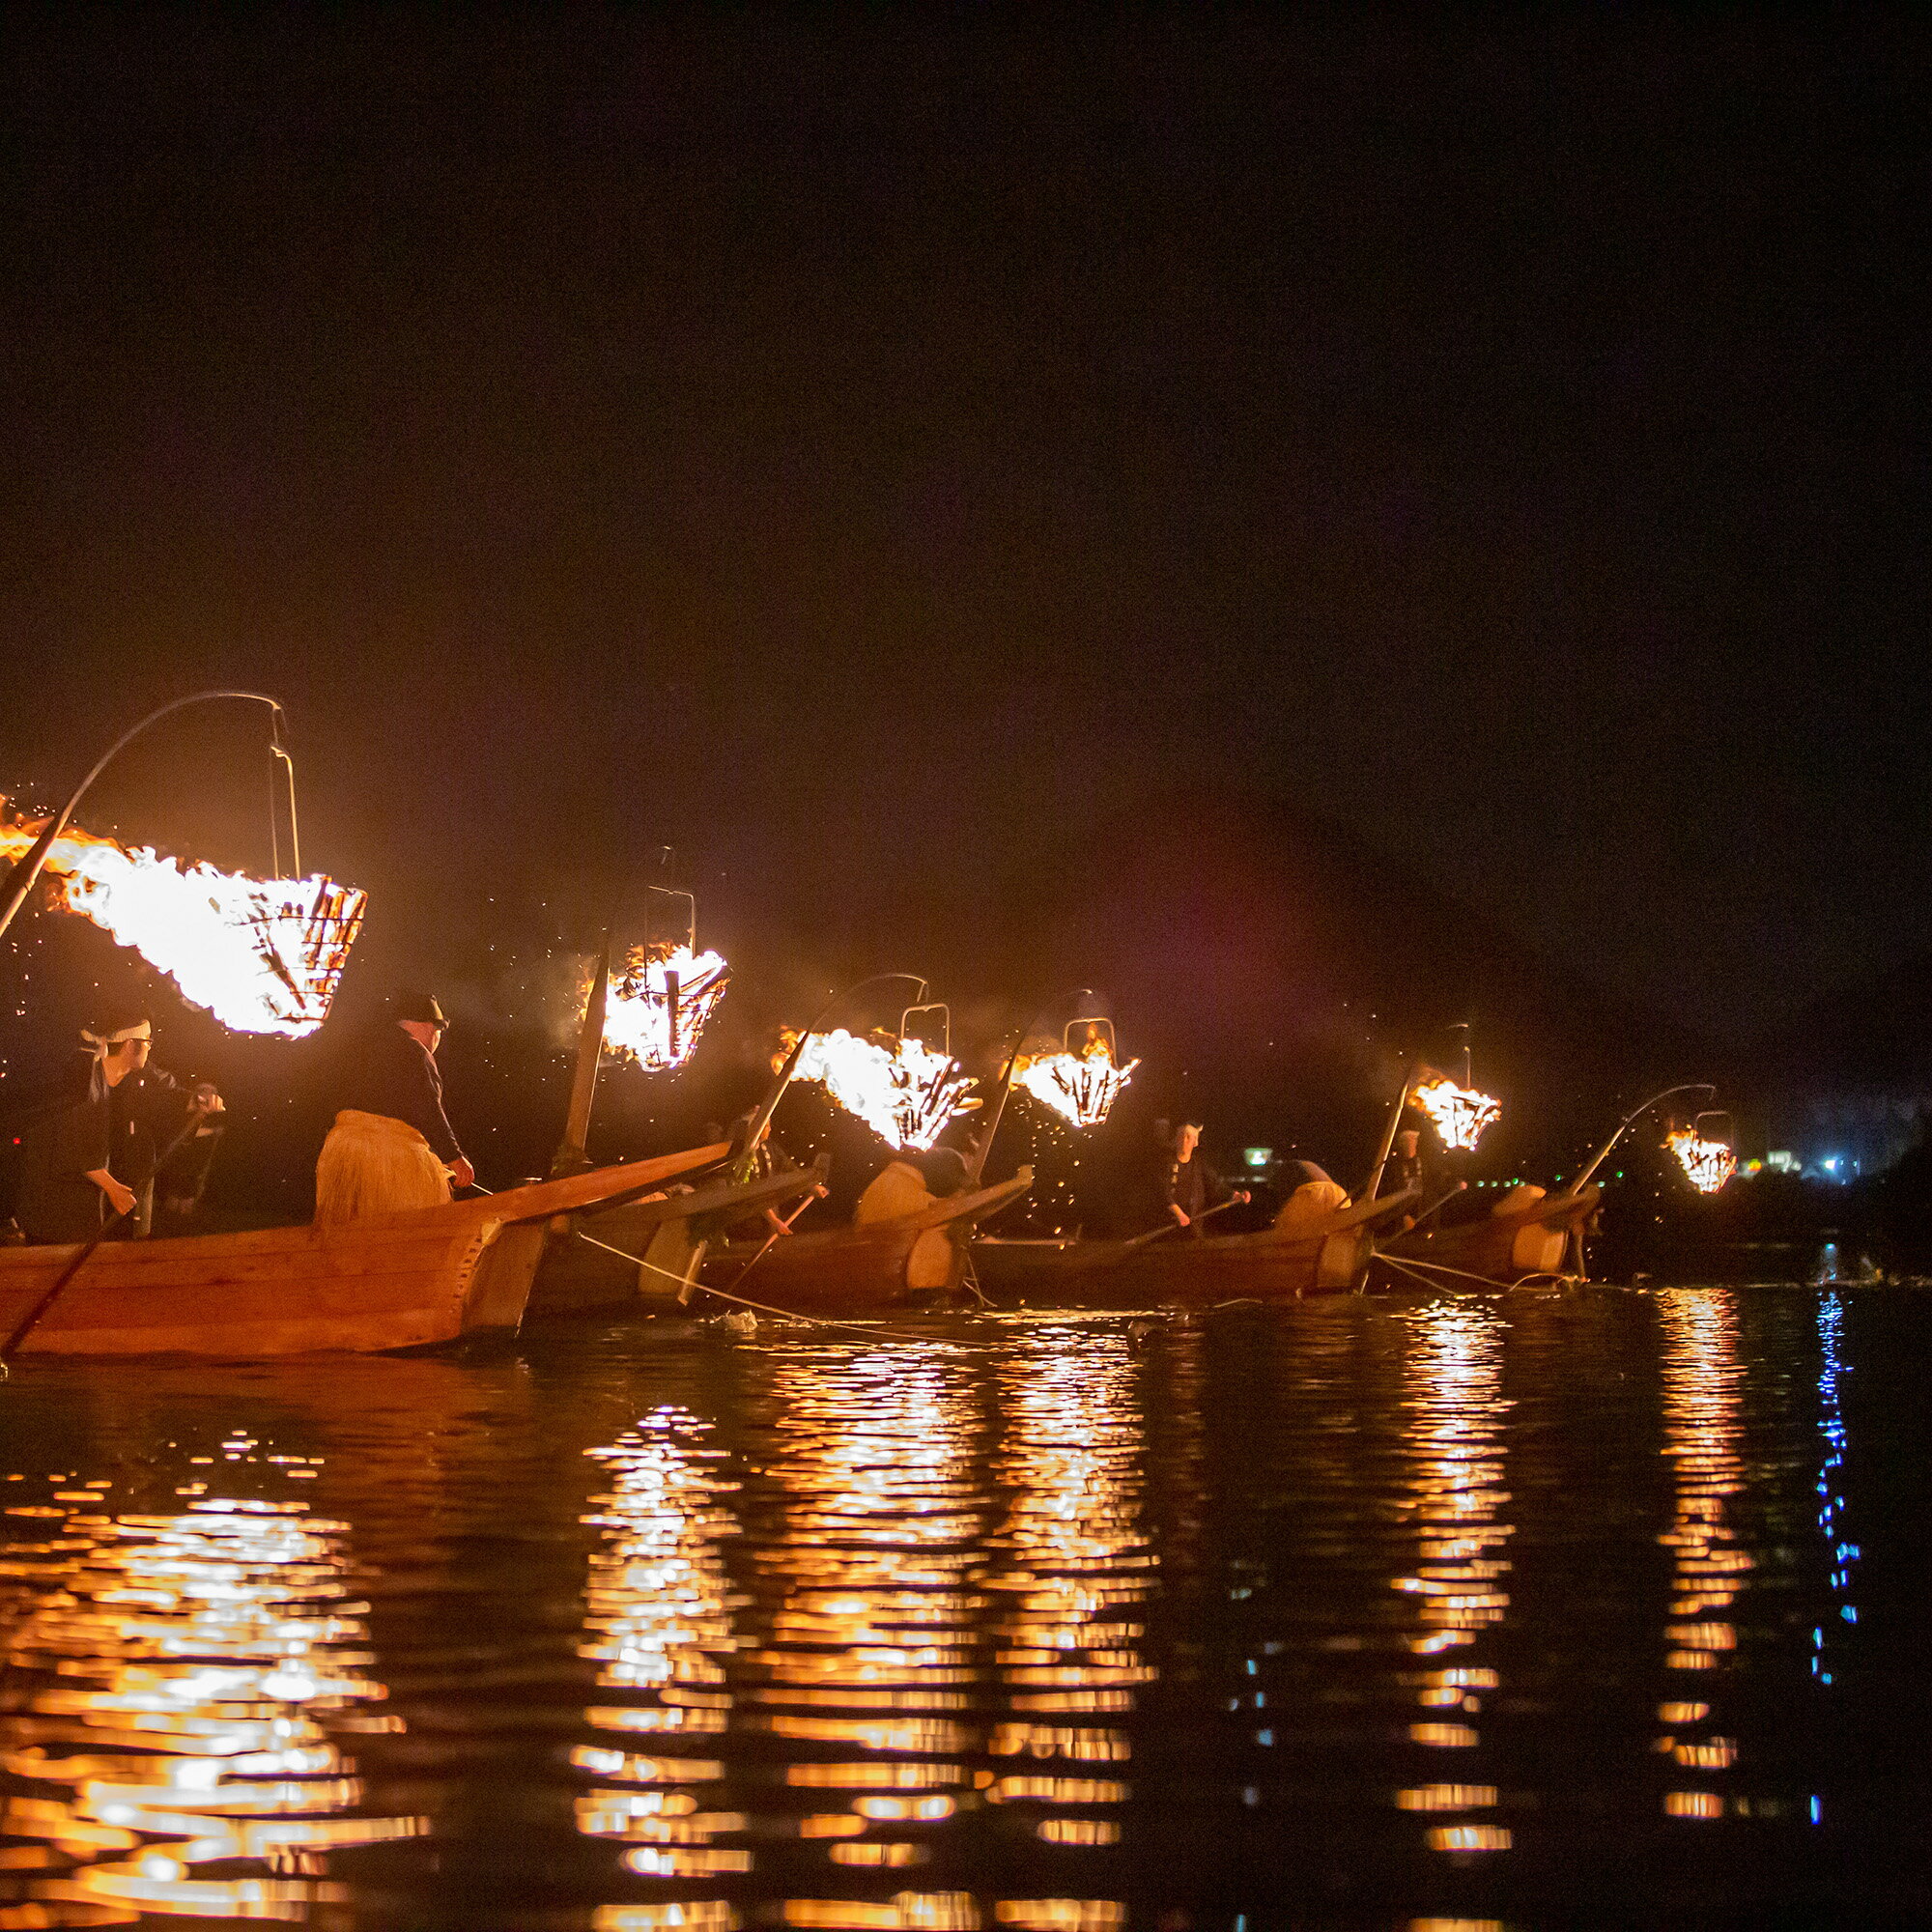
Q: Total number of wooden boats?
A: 5